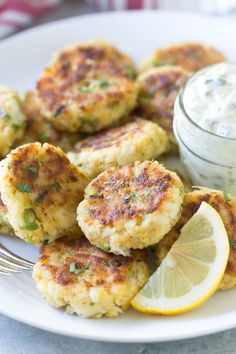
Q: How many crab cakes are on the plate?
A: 11